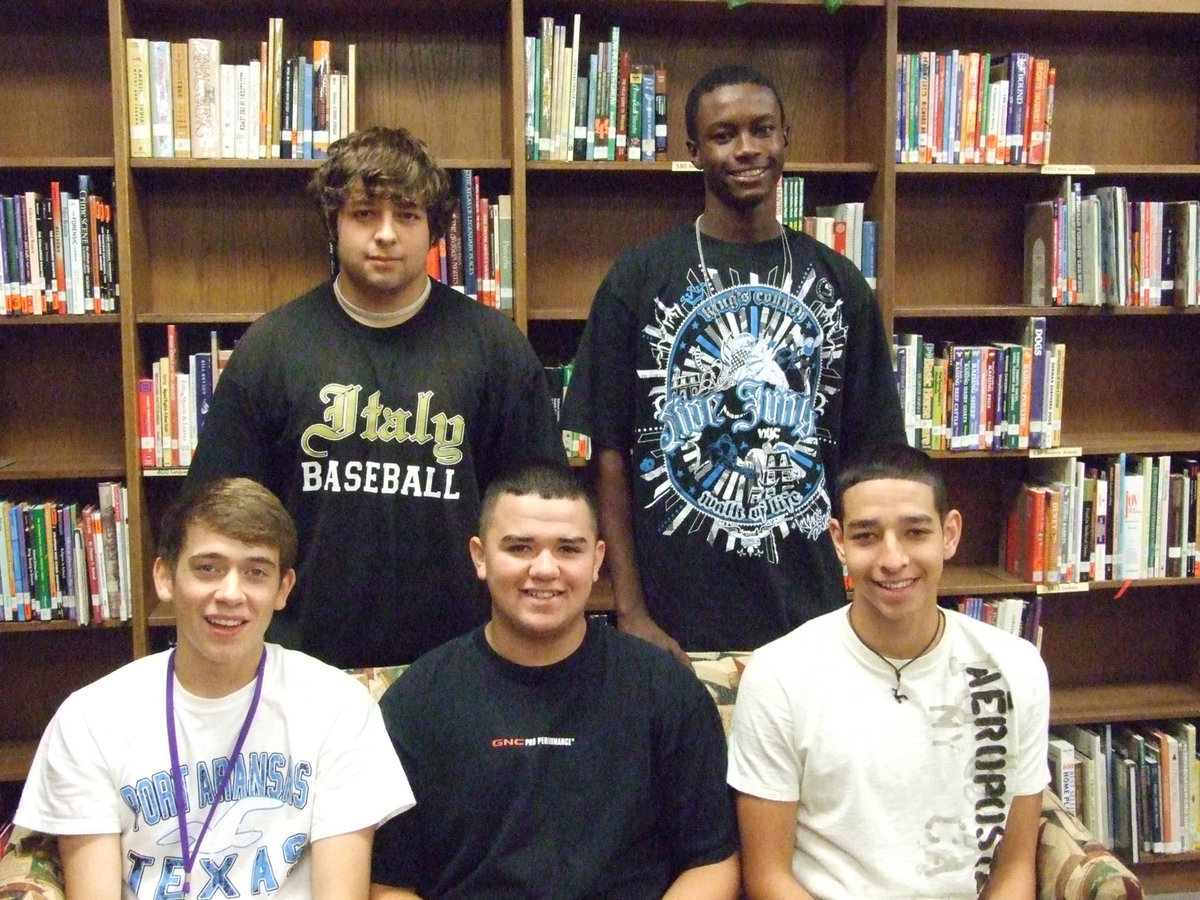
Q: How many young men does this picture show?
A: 5